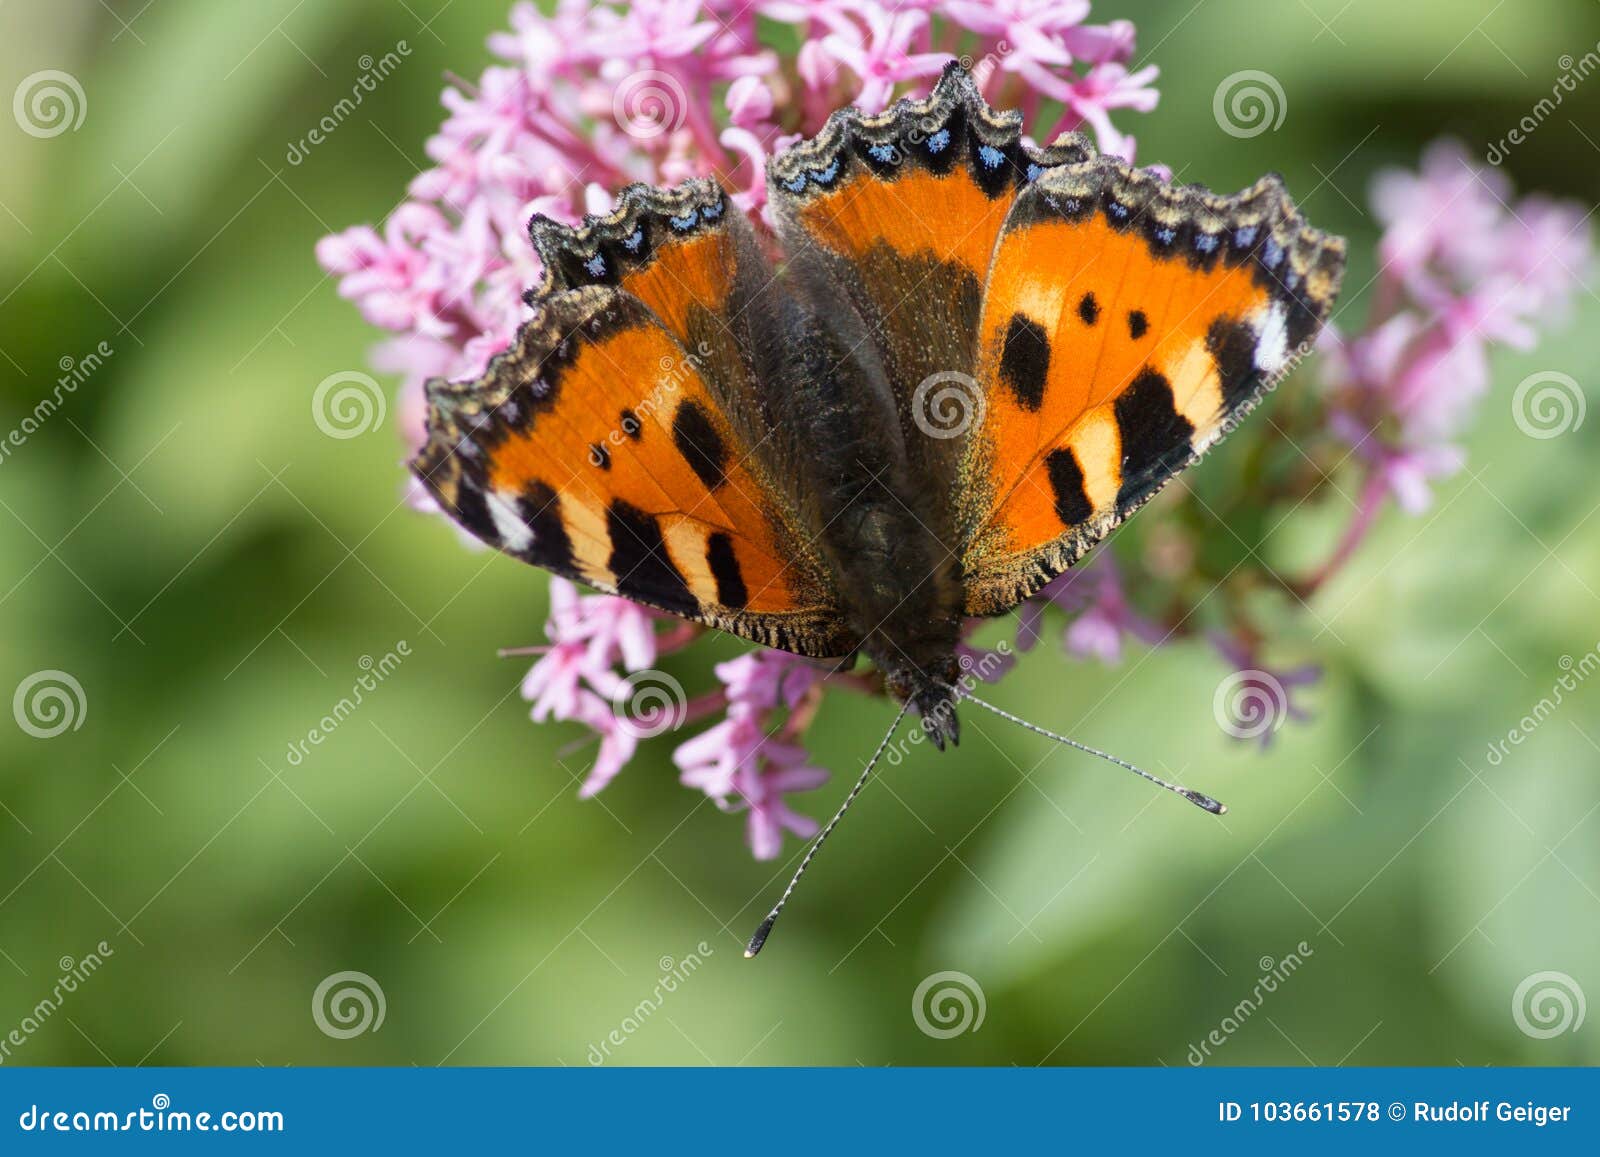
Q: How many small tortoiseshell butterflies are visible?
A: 1